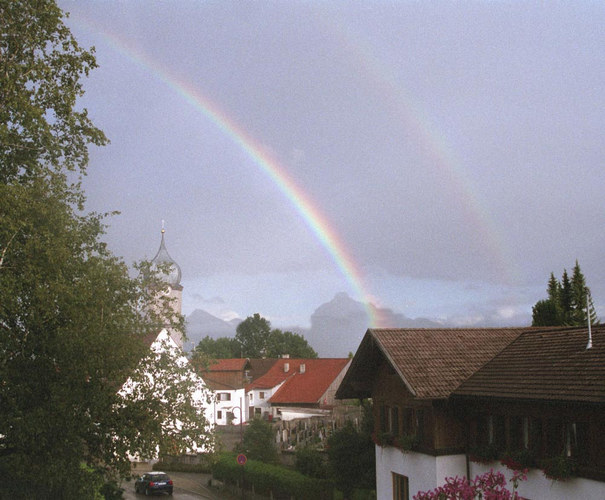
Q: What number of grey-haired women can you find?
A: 0